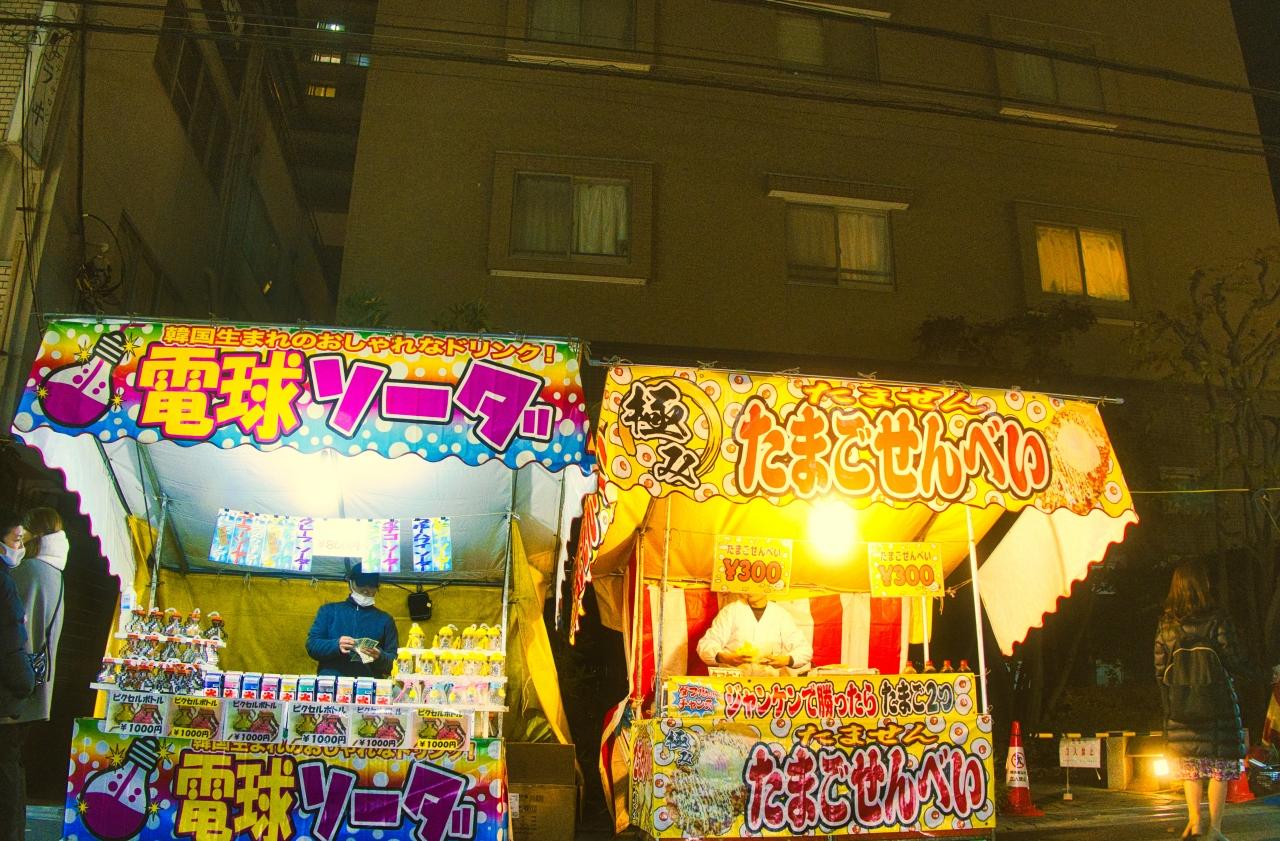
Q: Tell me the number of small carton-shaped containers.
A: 10